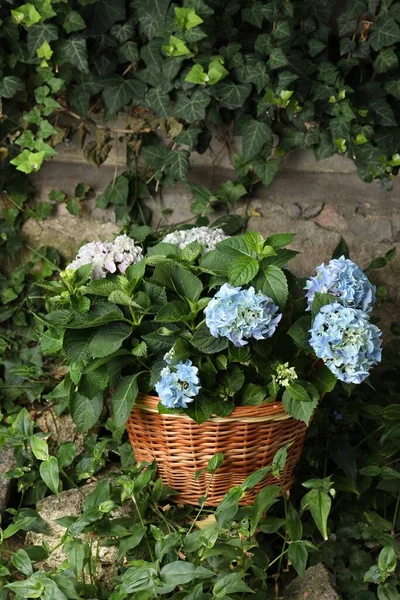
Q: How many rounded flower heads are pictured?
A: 6